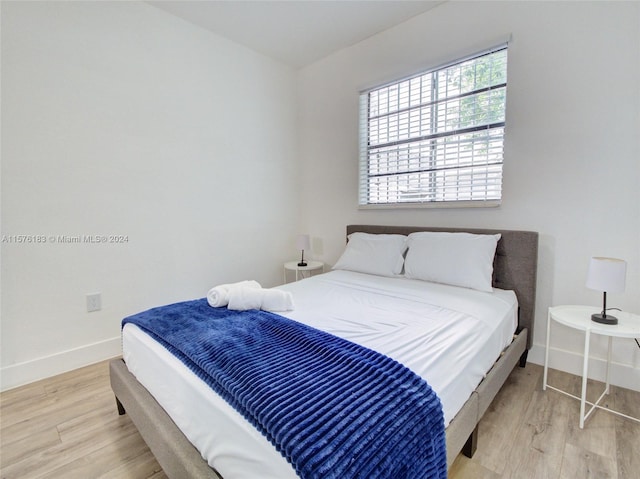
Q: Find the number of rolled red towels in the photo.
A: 0